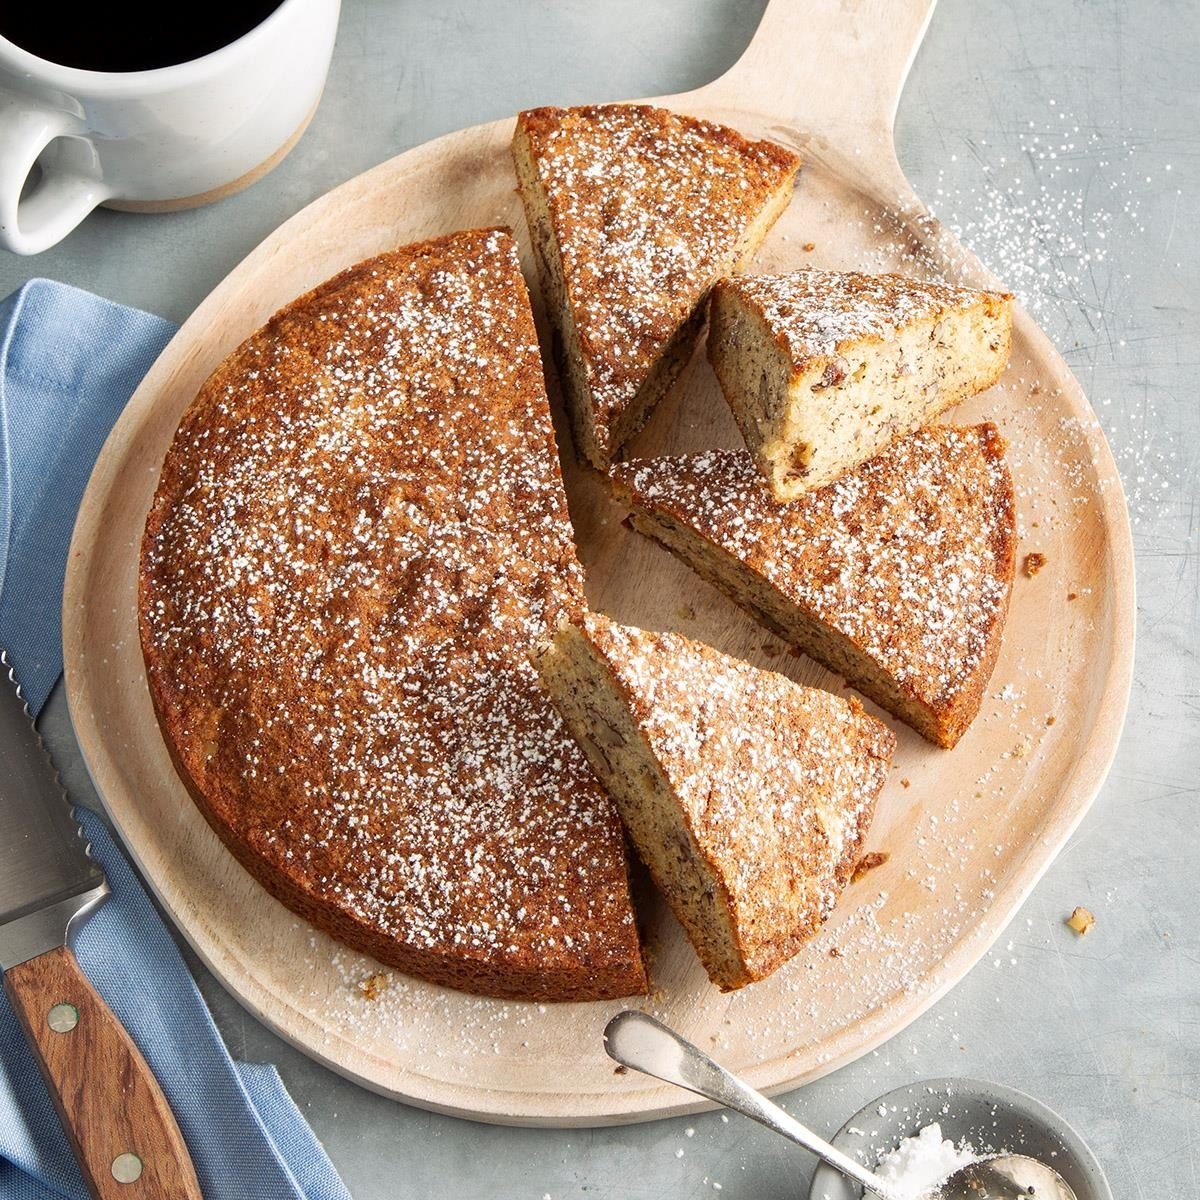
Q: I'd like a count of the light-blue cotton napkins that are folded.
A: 1